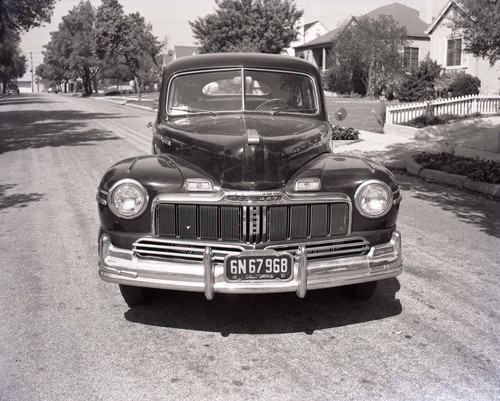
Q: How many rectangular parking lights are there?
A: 2